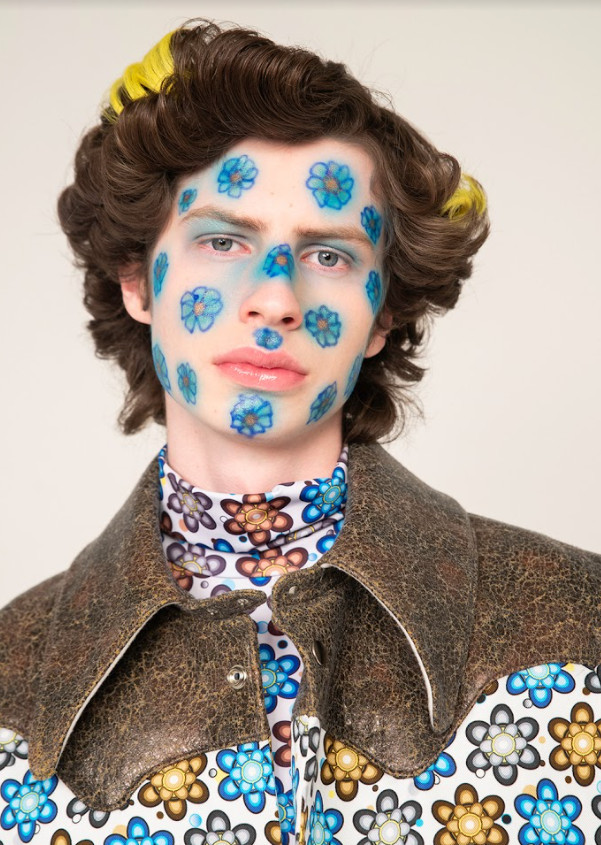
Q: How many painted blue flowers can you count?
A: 15